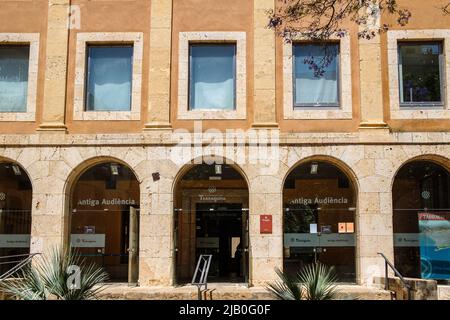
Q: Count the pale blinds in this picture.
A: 4